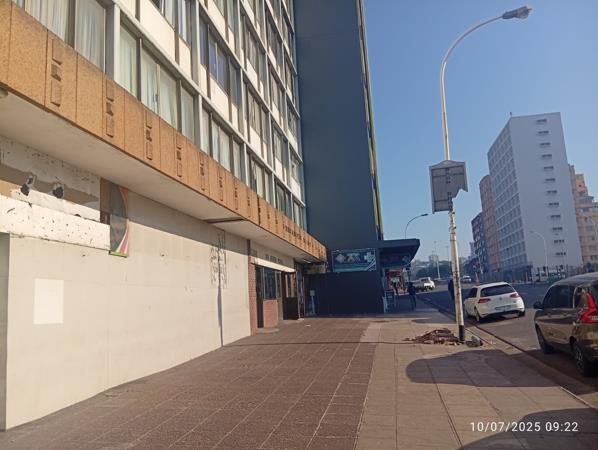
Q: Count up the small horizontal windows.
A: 12